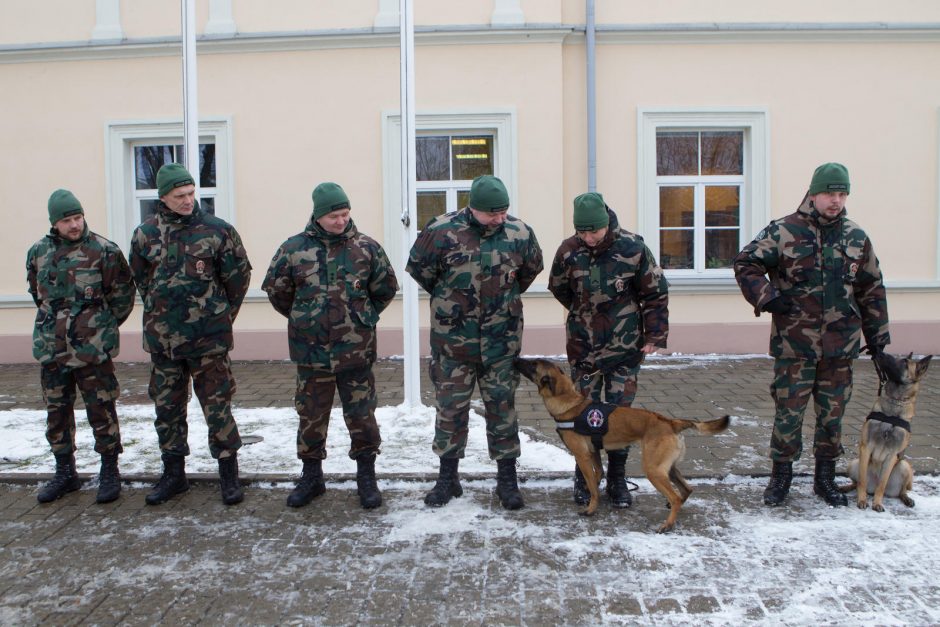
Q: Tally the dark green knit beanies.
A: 6